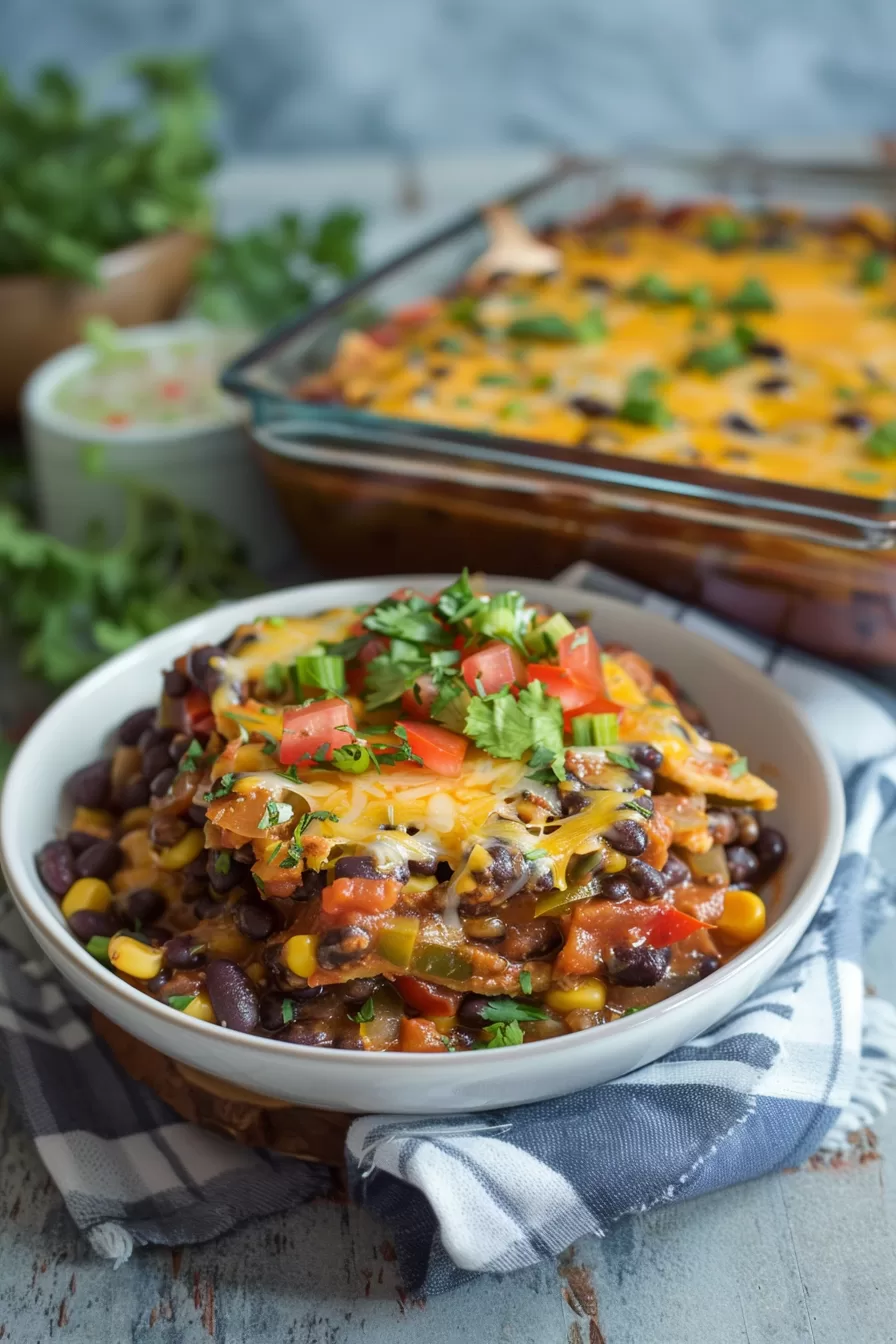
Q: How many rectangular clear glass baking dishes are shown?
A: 1